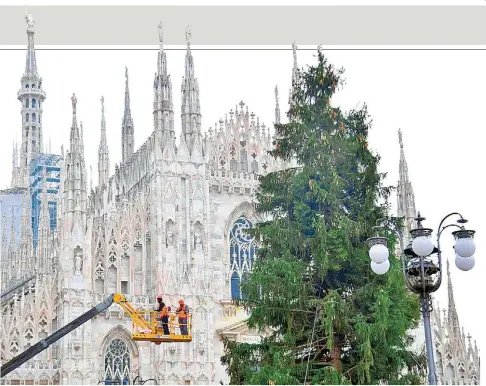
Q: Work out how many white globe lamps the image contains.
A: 5